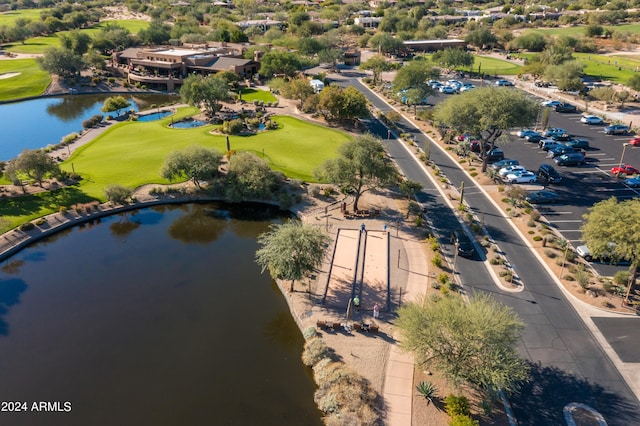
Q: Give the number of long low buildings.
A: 1